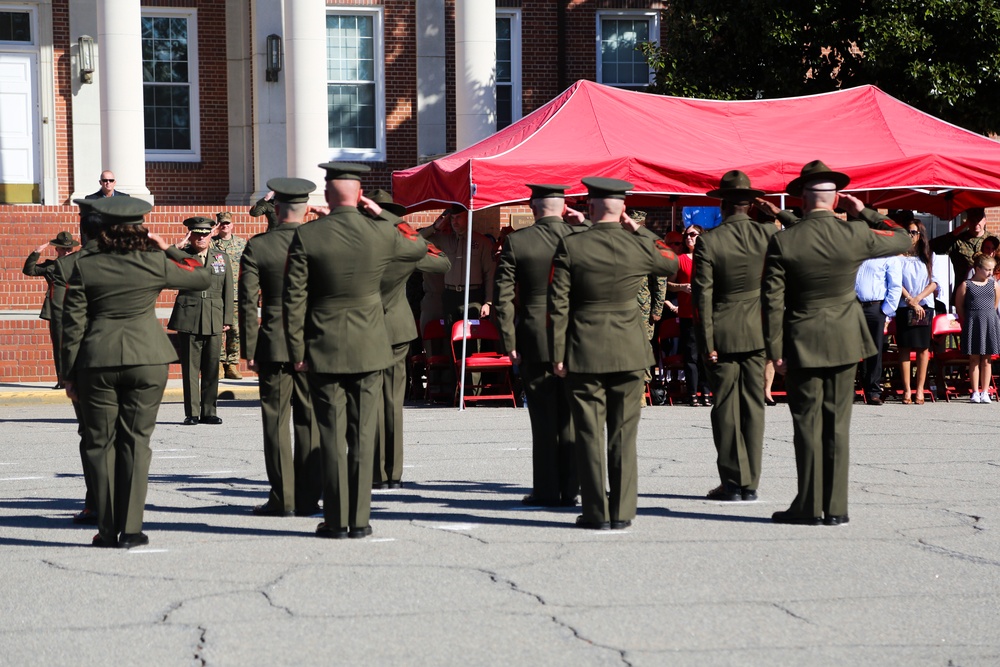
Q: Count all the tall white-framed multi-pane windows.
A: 4